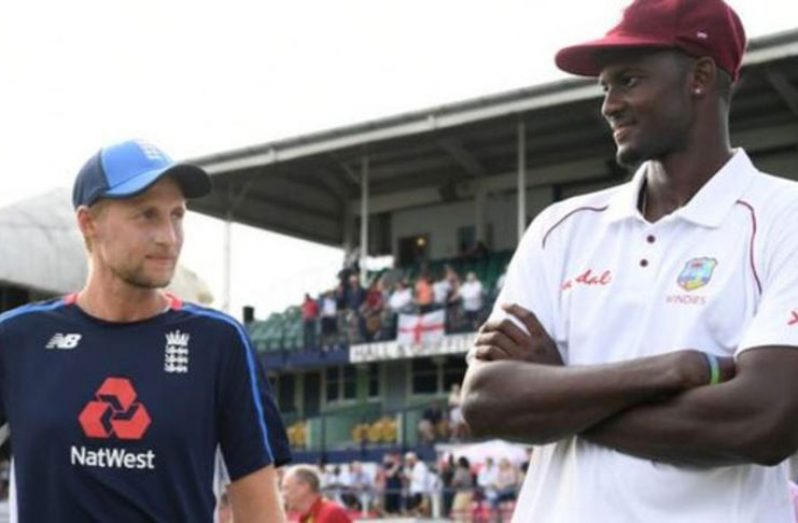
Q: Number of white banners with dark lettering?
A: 1